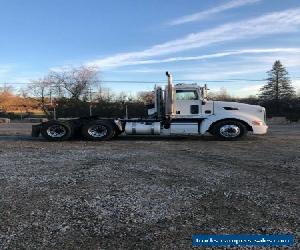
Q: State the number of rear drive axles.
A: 2